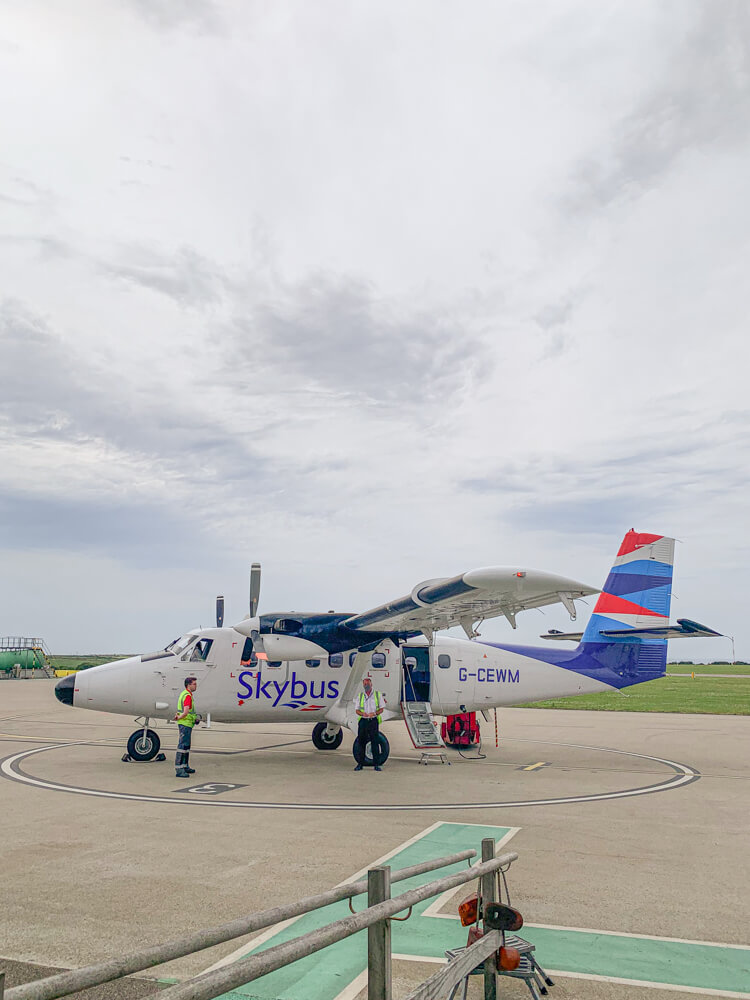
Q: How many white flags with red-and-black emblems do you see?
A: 0